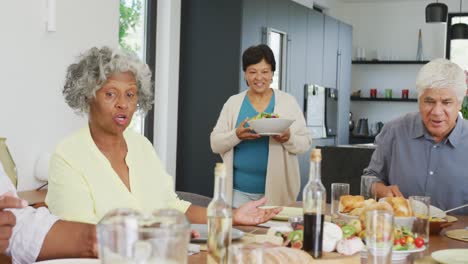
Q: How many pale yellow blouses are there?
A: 1